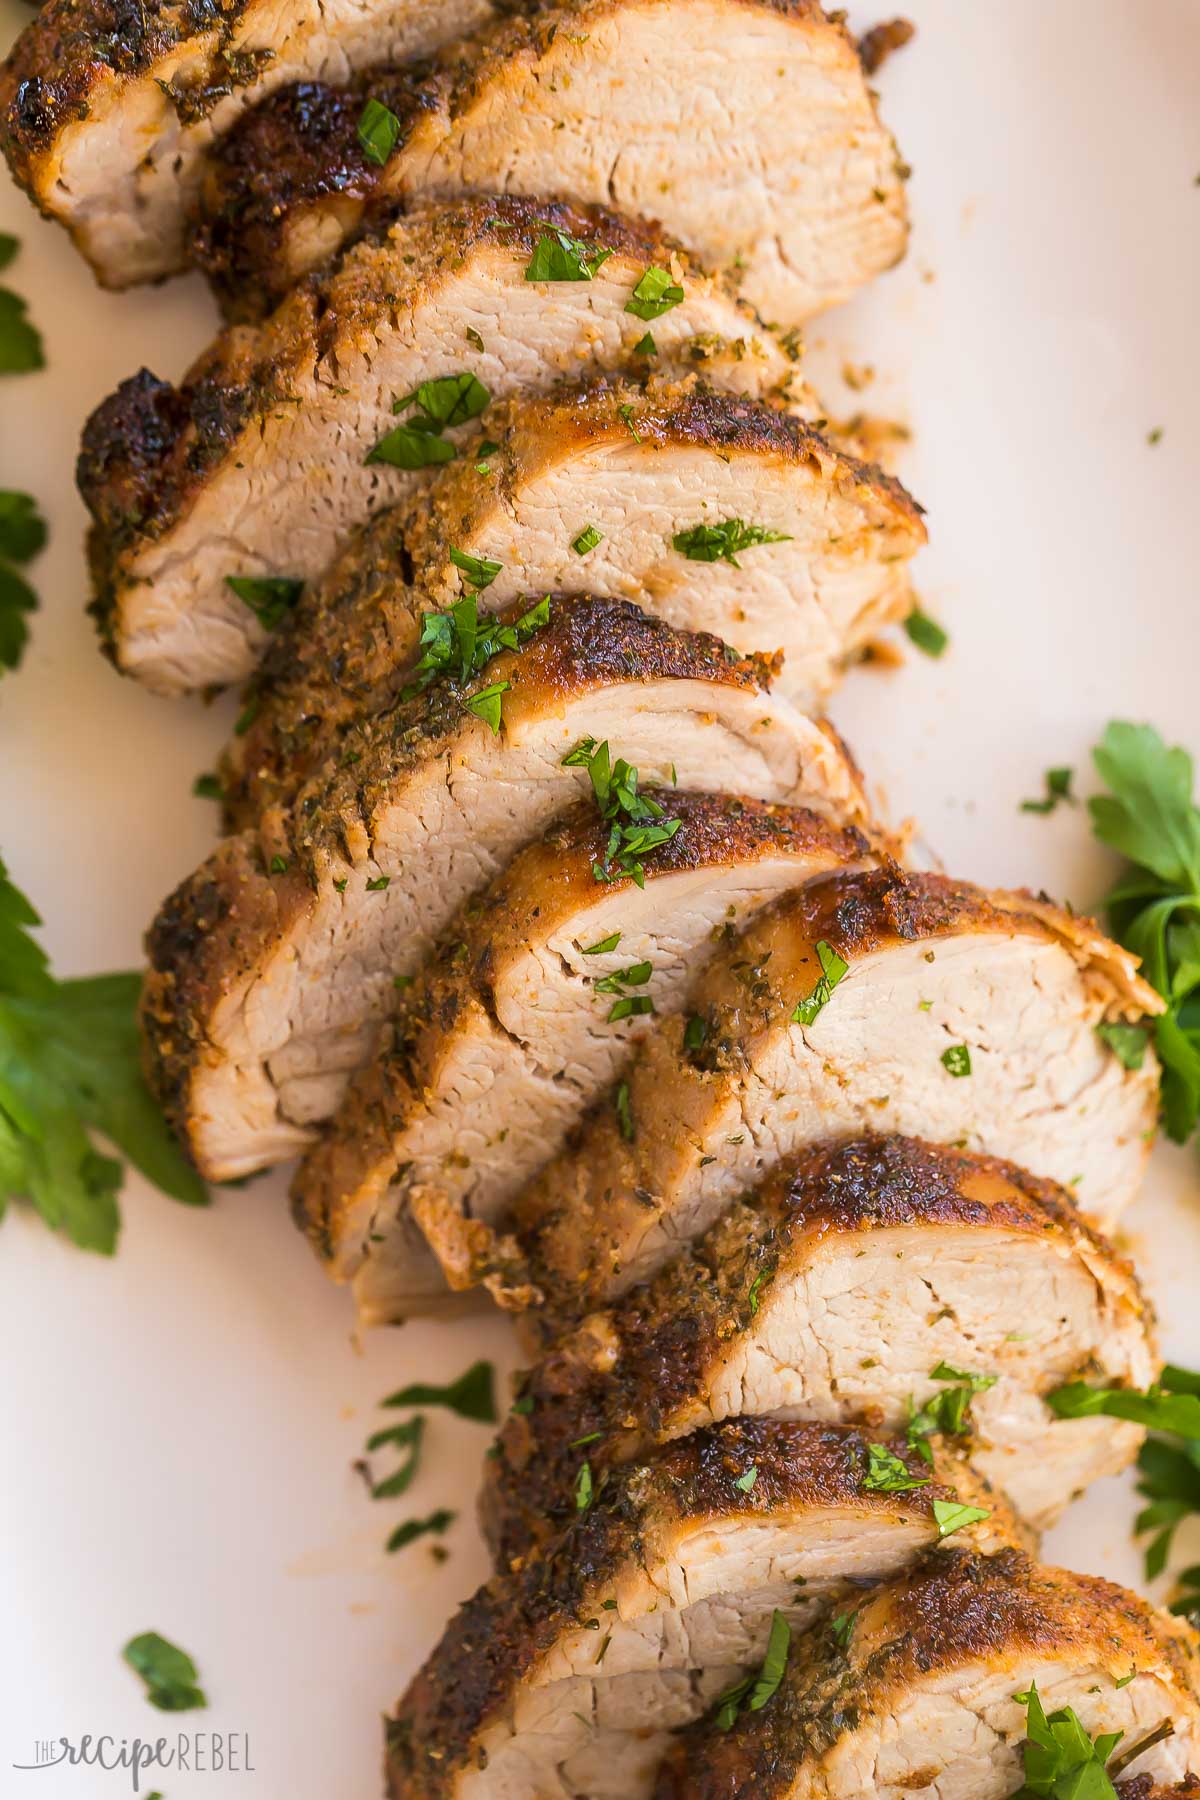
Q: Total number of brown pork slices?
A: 10